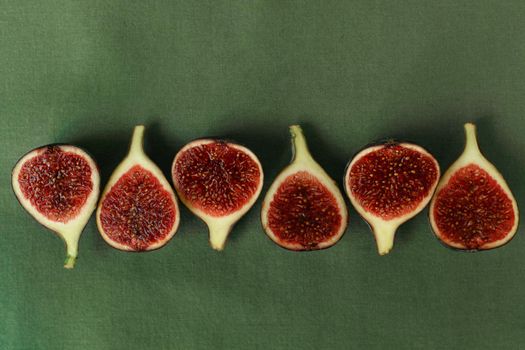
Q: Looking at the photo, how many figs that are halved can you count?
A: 6